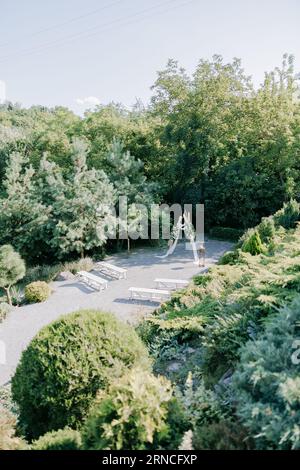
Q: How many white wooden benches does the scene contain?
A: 4